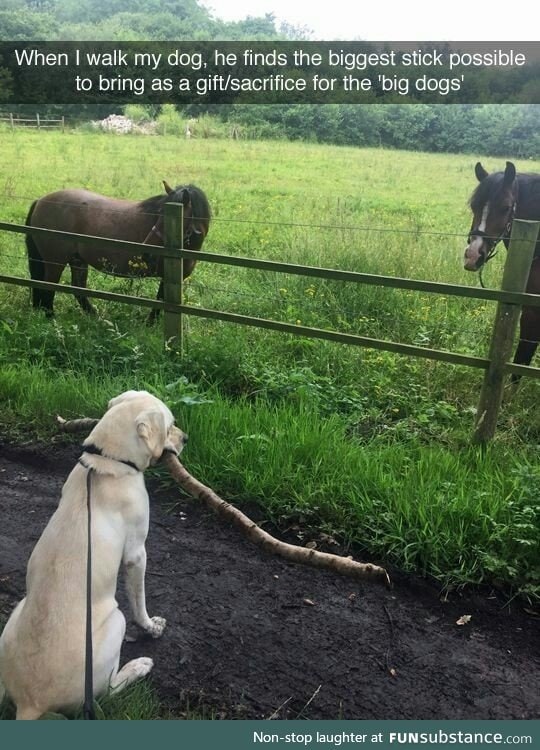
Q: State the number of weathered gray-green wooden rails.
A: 2